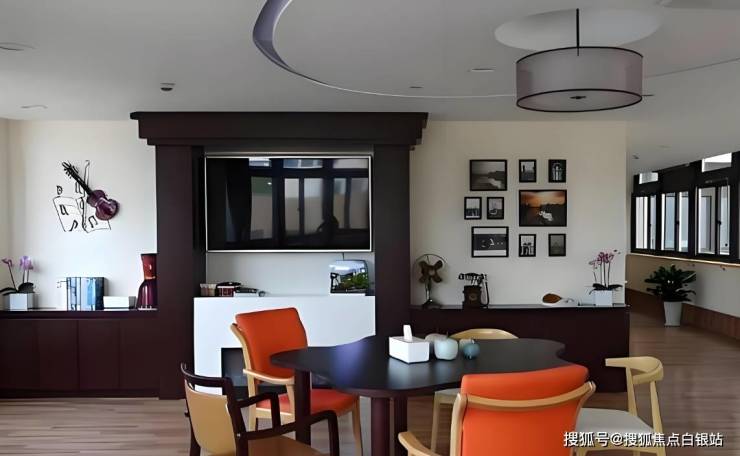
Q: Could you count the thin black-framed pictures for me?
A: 9